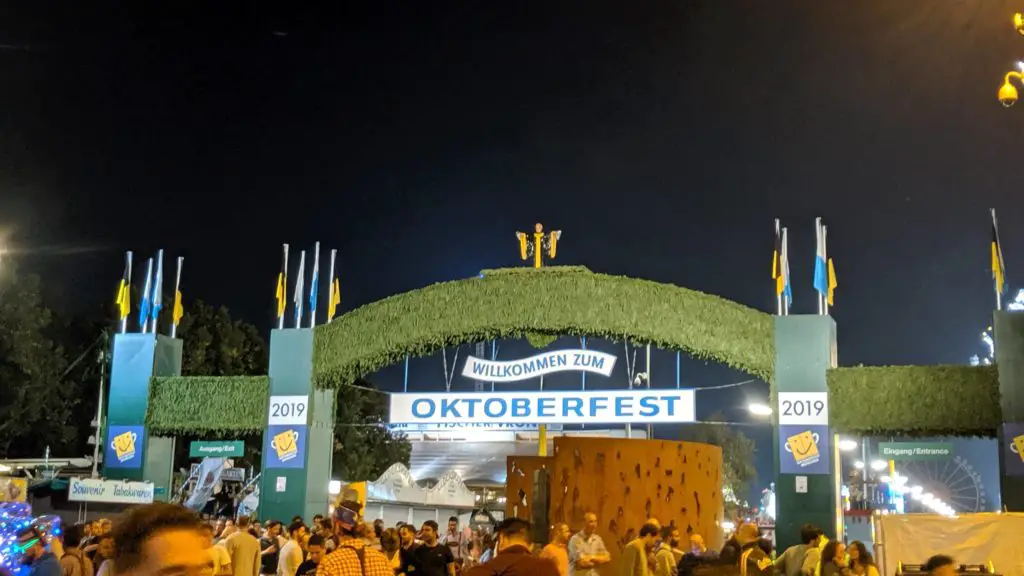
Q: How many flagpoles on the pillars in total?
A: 13